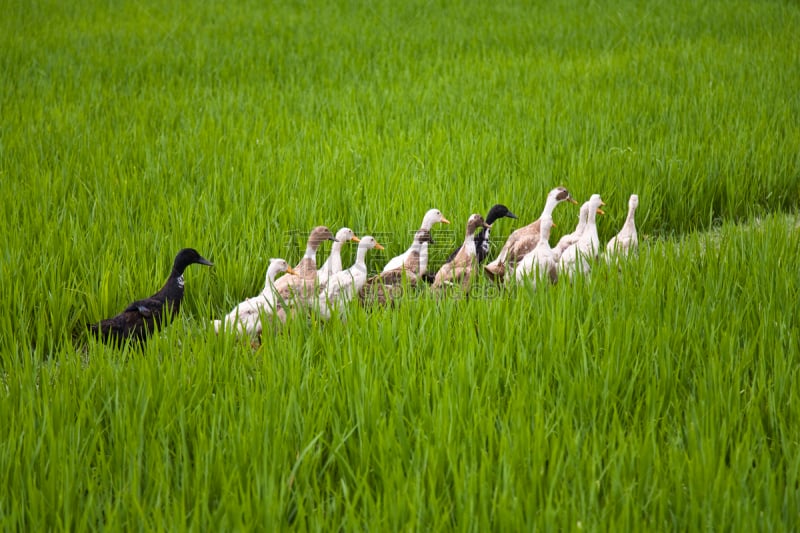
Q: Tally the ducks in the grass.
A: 14